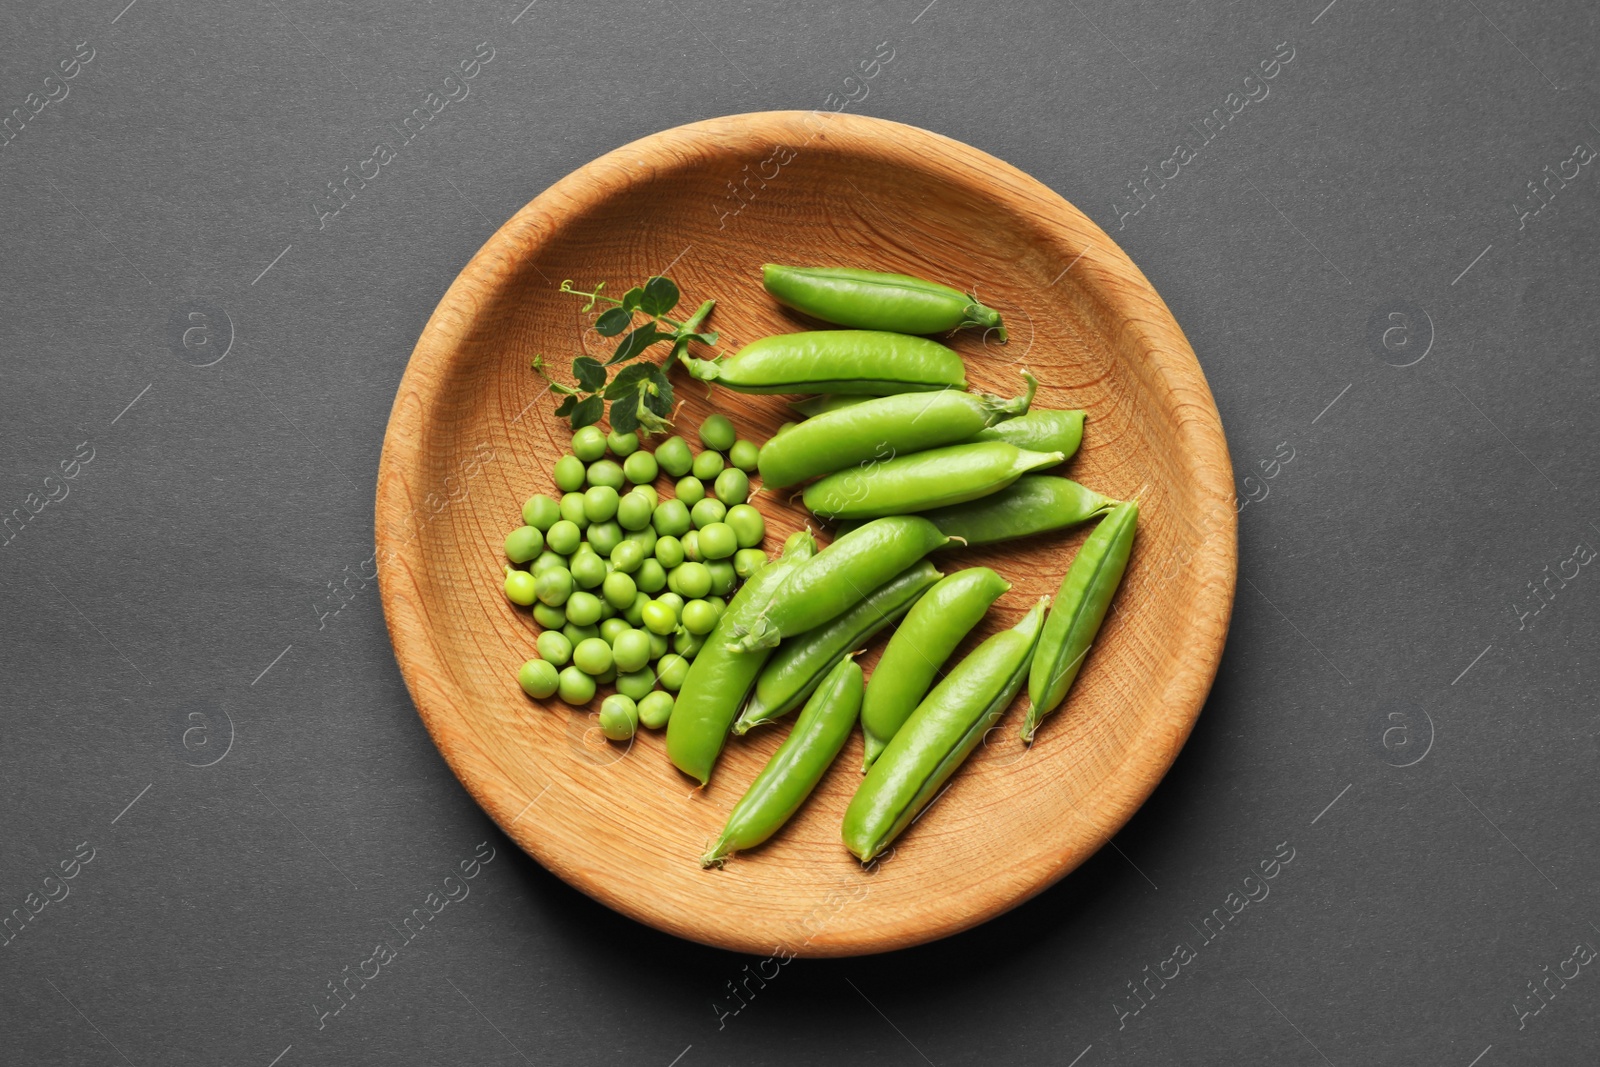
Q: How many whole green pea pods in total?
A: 13